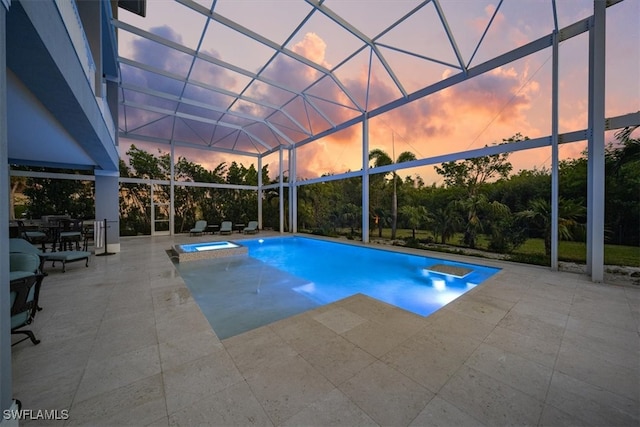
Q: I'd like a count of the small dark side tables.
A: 2